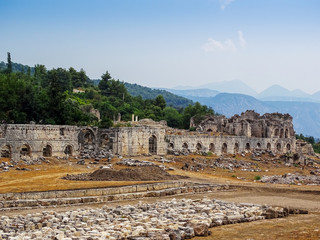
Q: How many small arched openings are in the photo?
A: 15